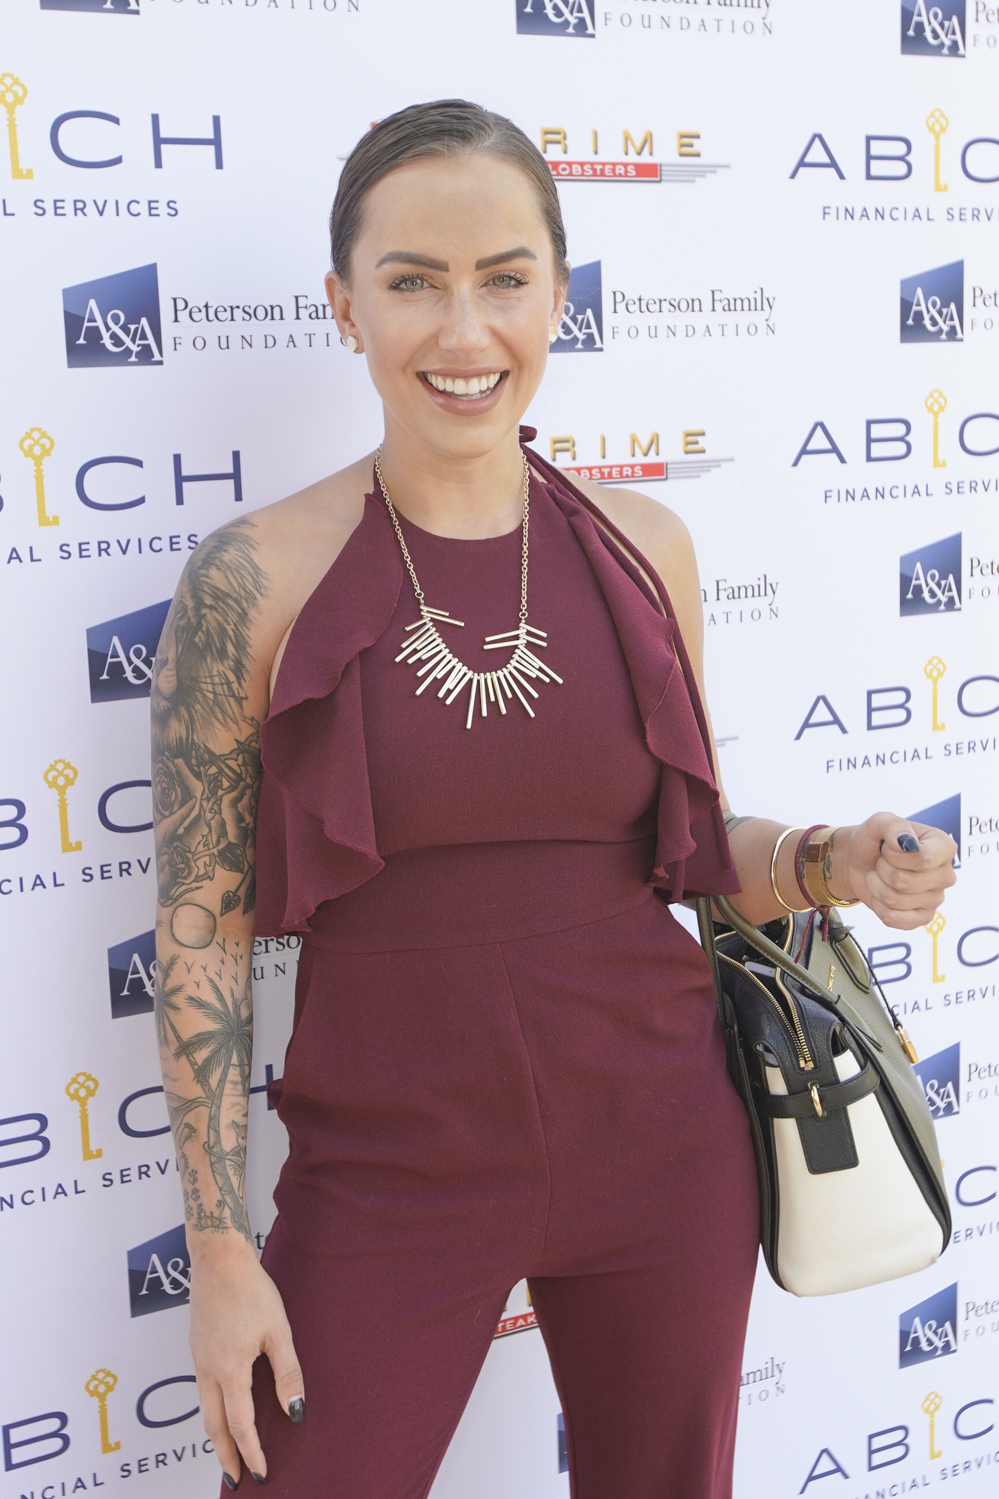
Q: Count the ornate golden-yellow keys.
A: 10